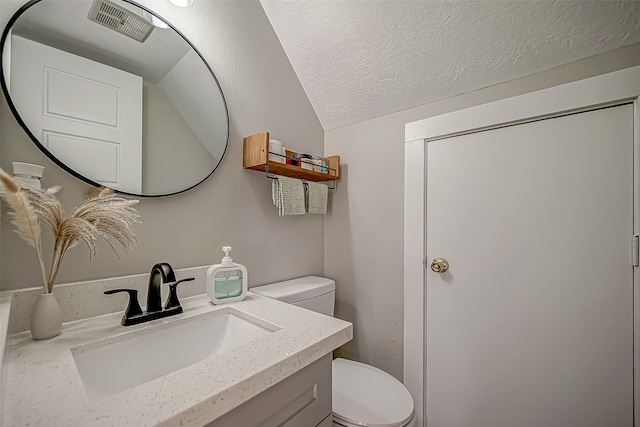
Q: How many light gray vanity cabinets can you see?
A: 1